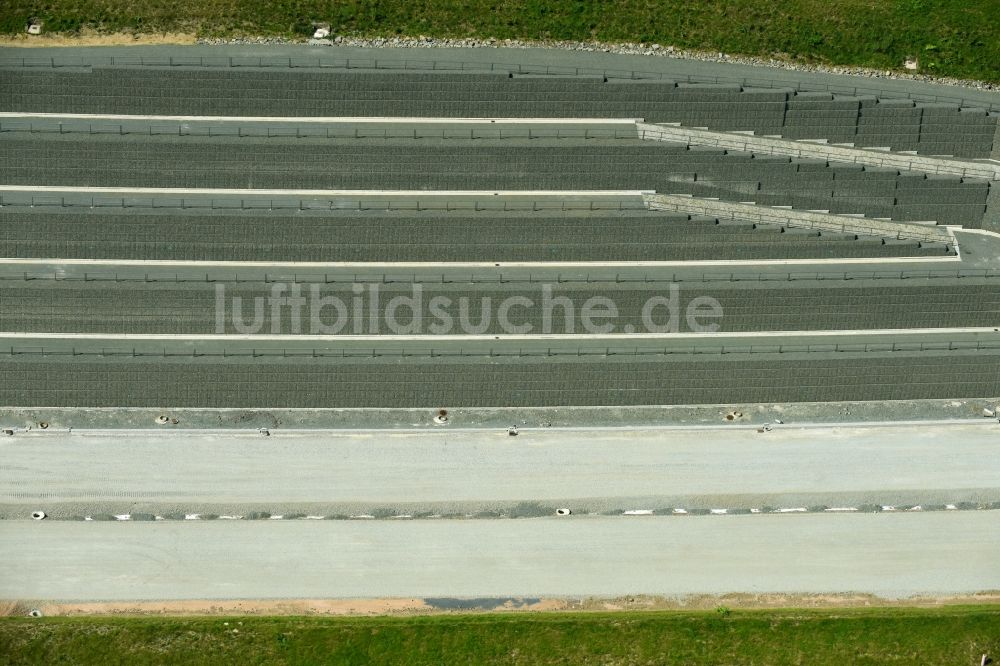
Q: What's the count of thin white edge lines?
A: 4